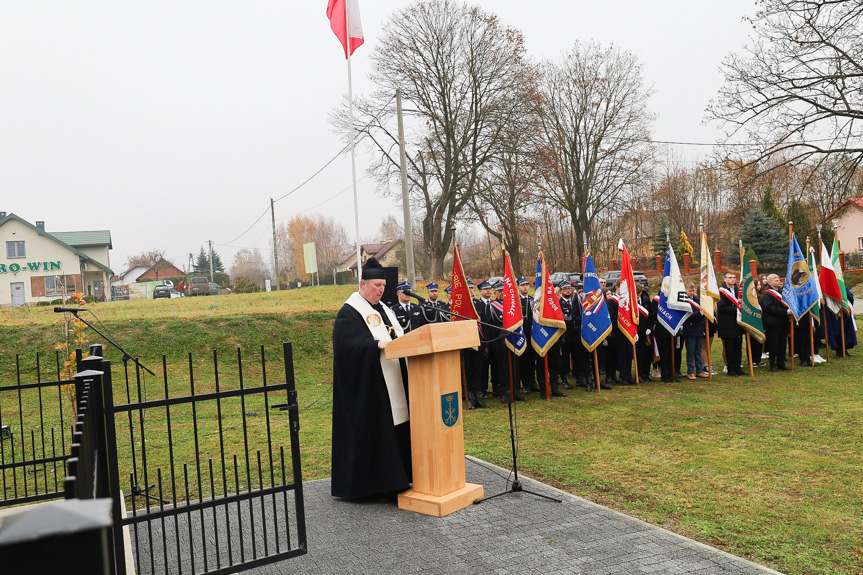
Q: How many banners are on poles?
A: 12